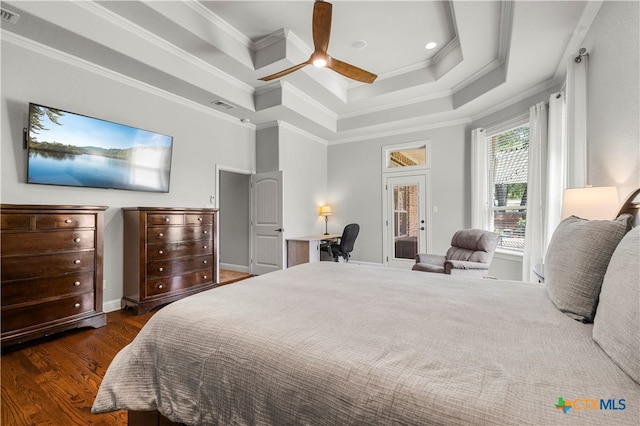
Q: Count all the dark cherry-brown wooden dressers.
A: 2